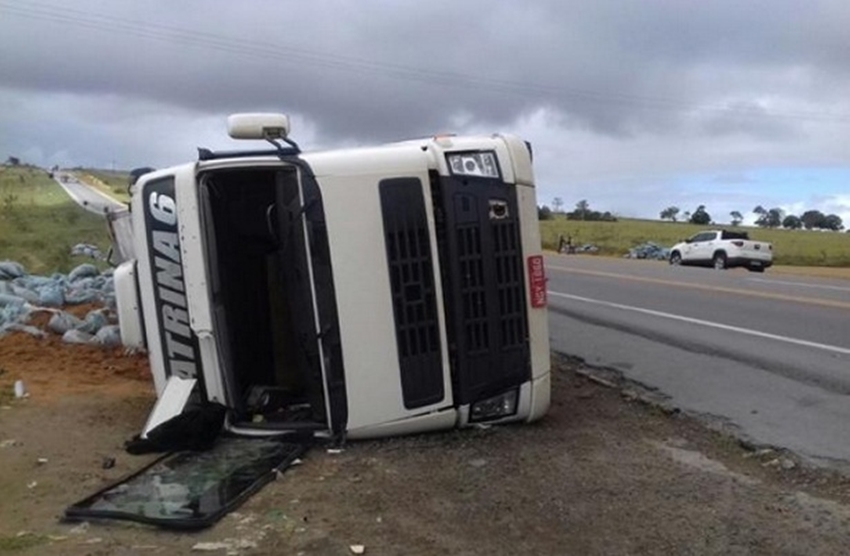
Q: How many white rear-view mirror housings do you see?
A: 1